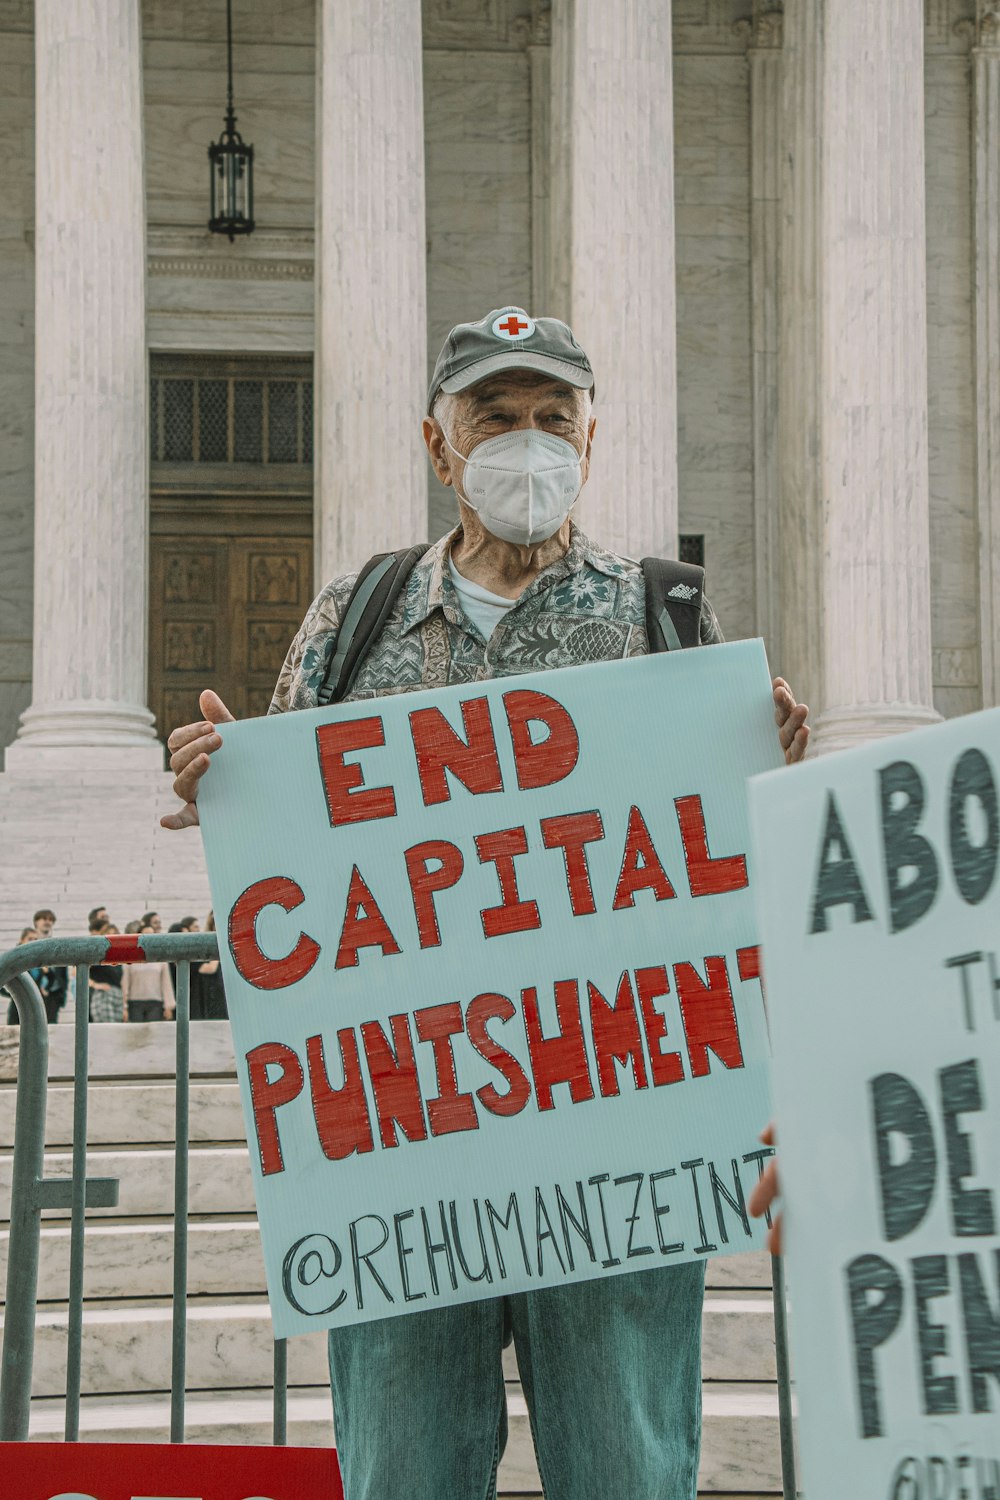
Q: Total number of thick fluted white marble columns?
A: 4